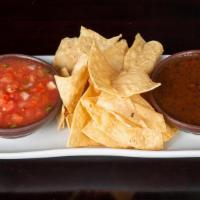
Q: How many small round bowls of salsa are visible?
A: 2